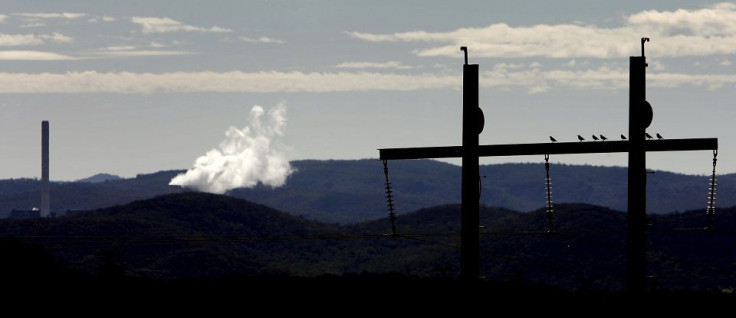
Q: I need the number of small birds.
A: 7